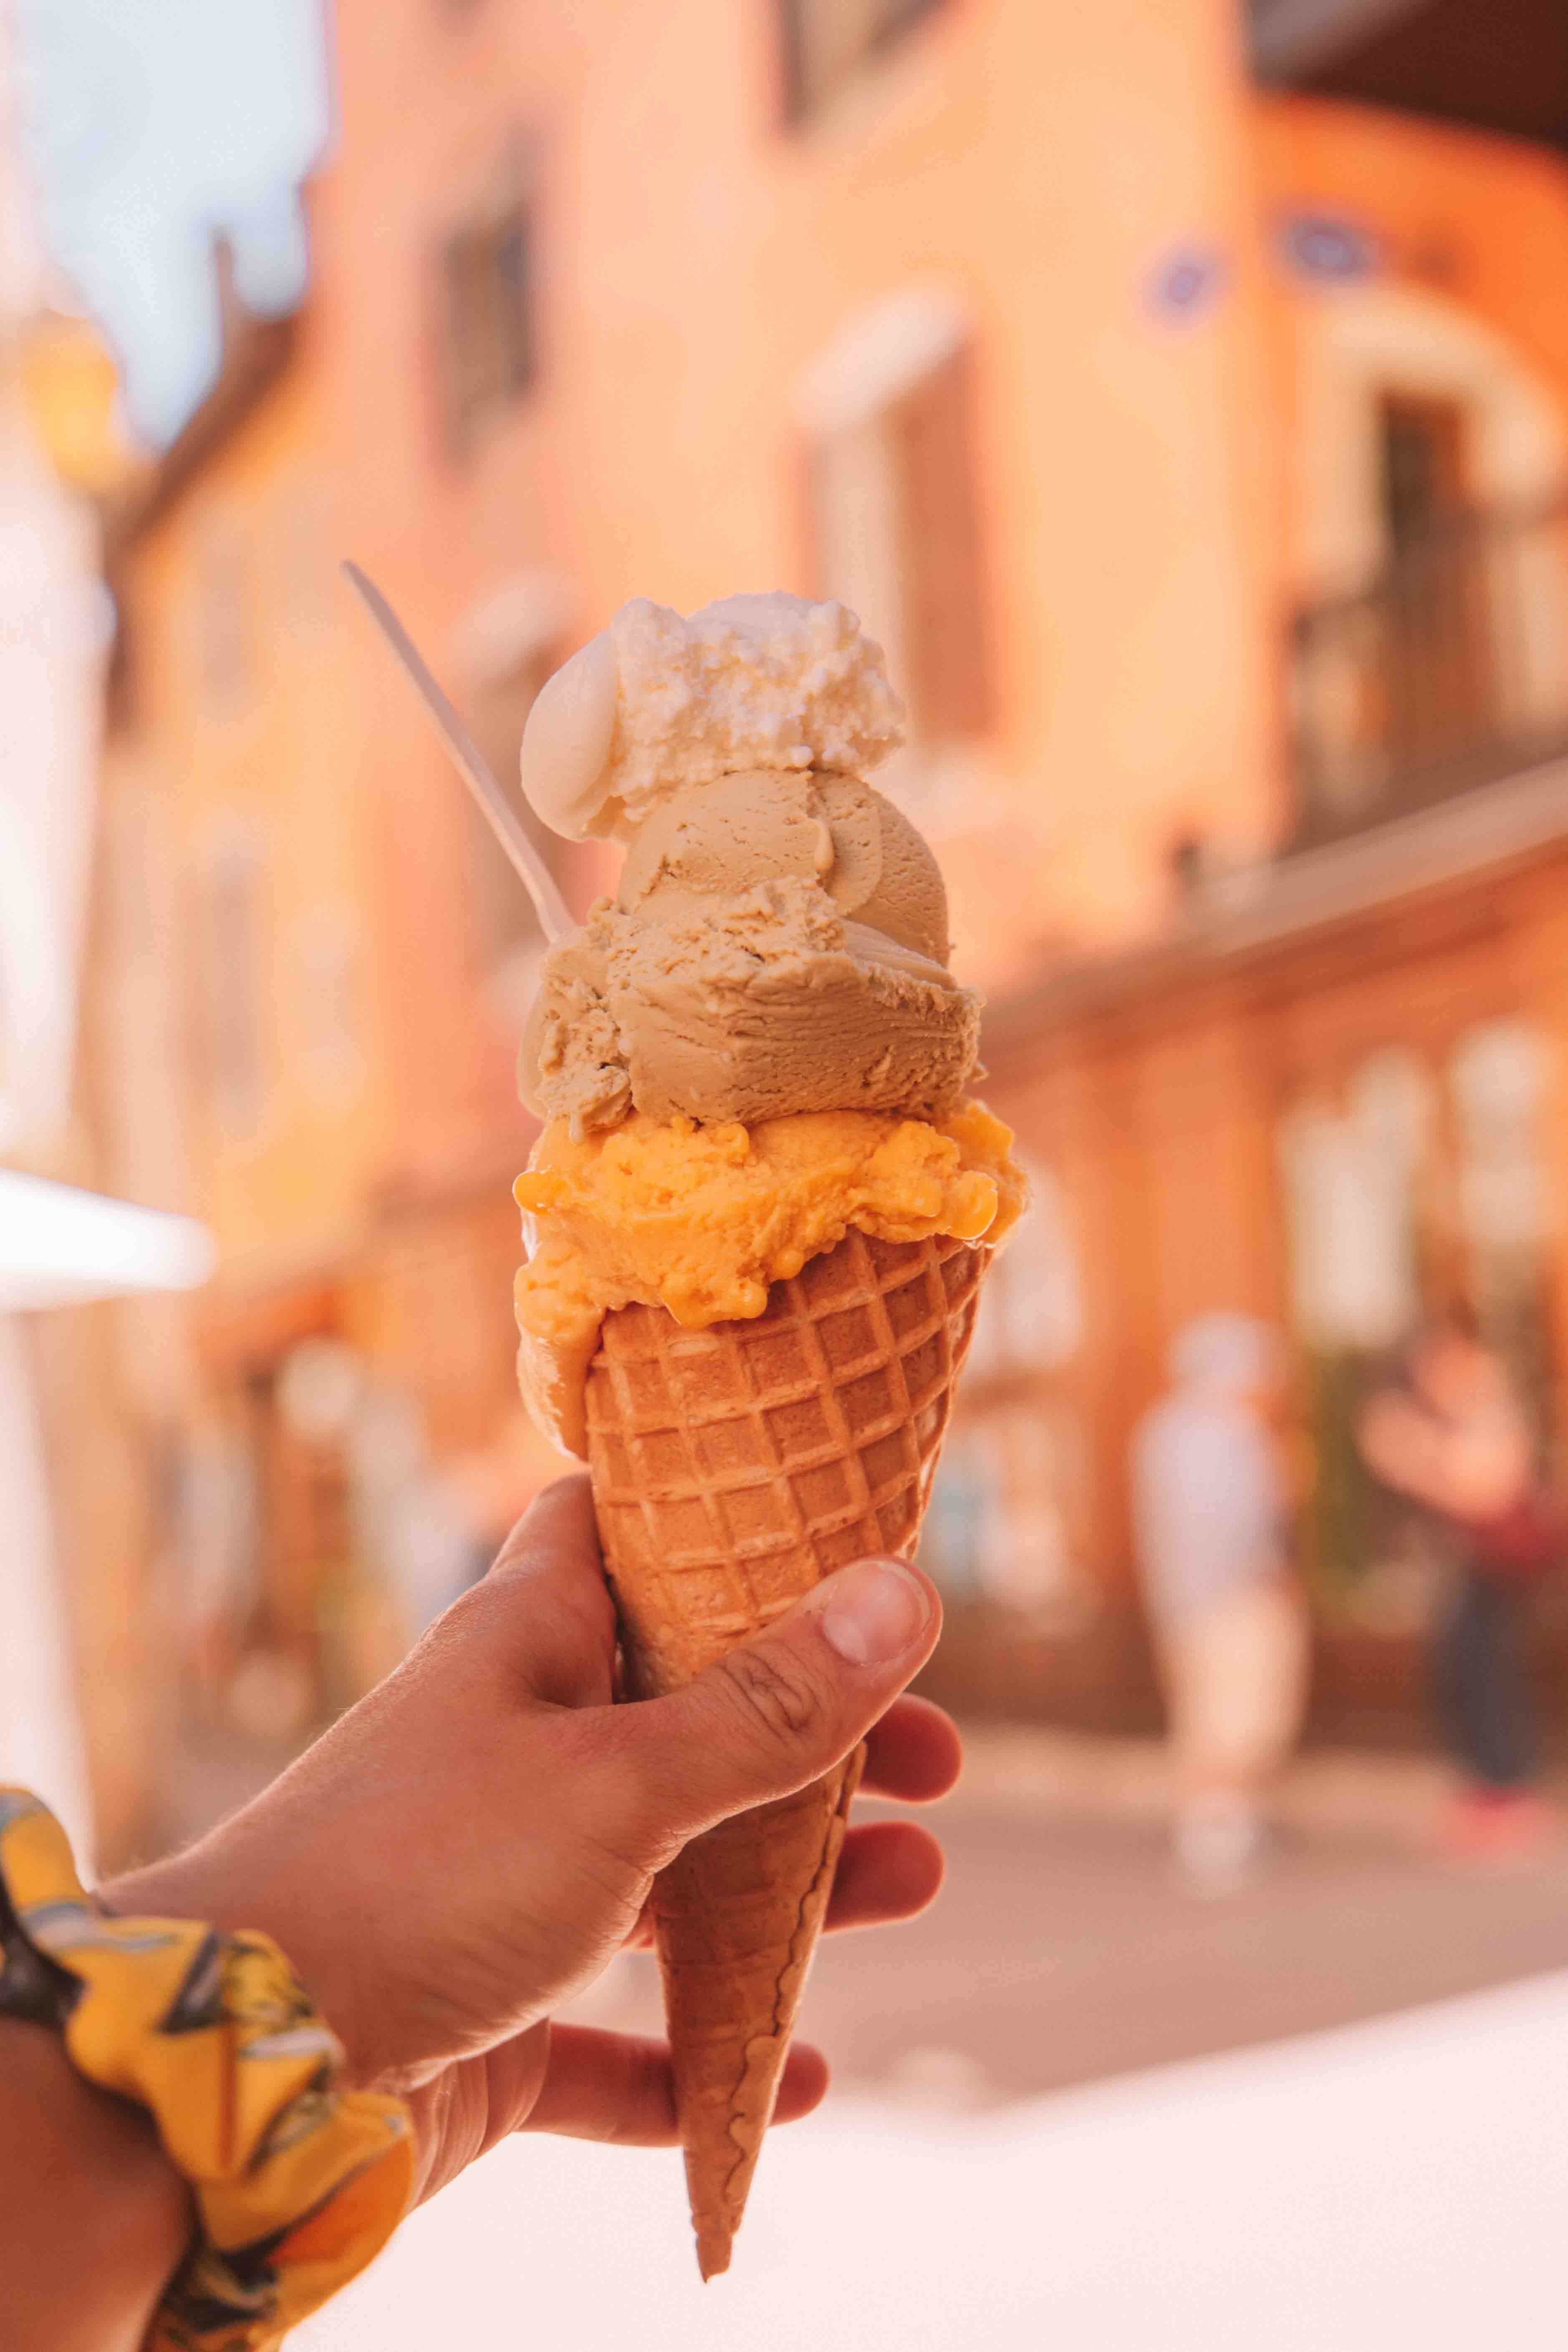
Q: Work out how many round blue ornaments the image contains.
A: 2